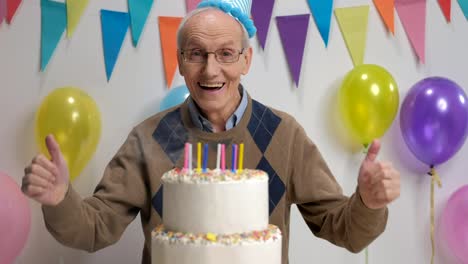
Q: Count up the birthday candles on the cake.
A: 9